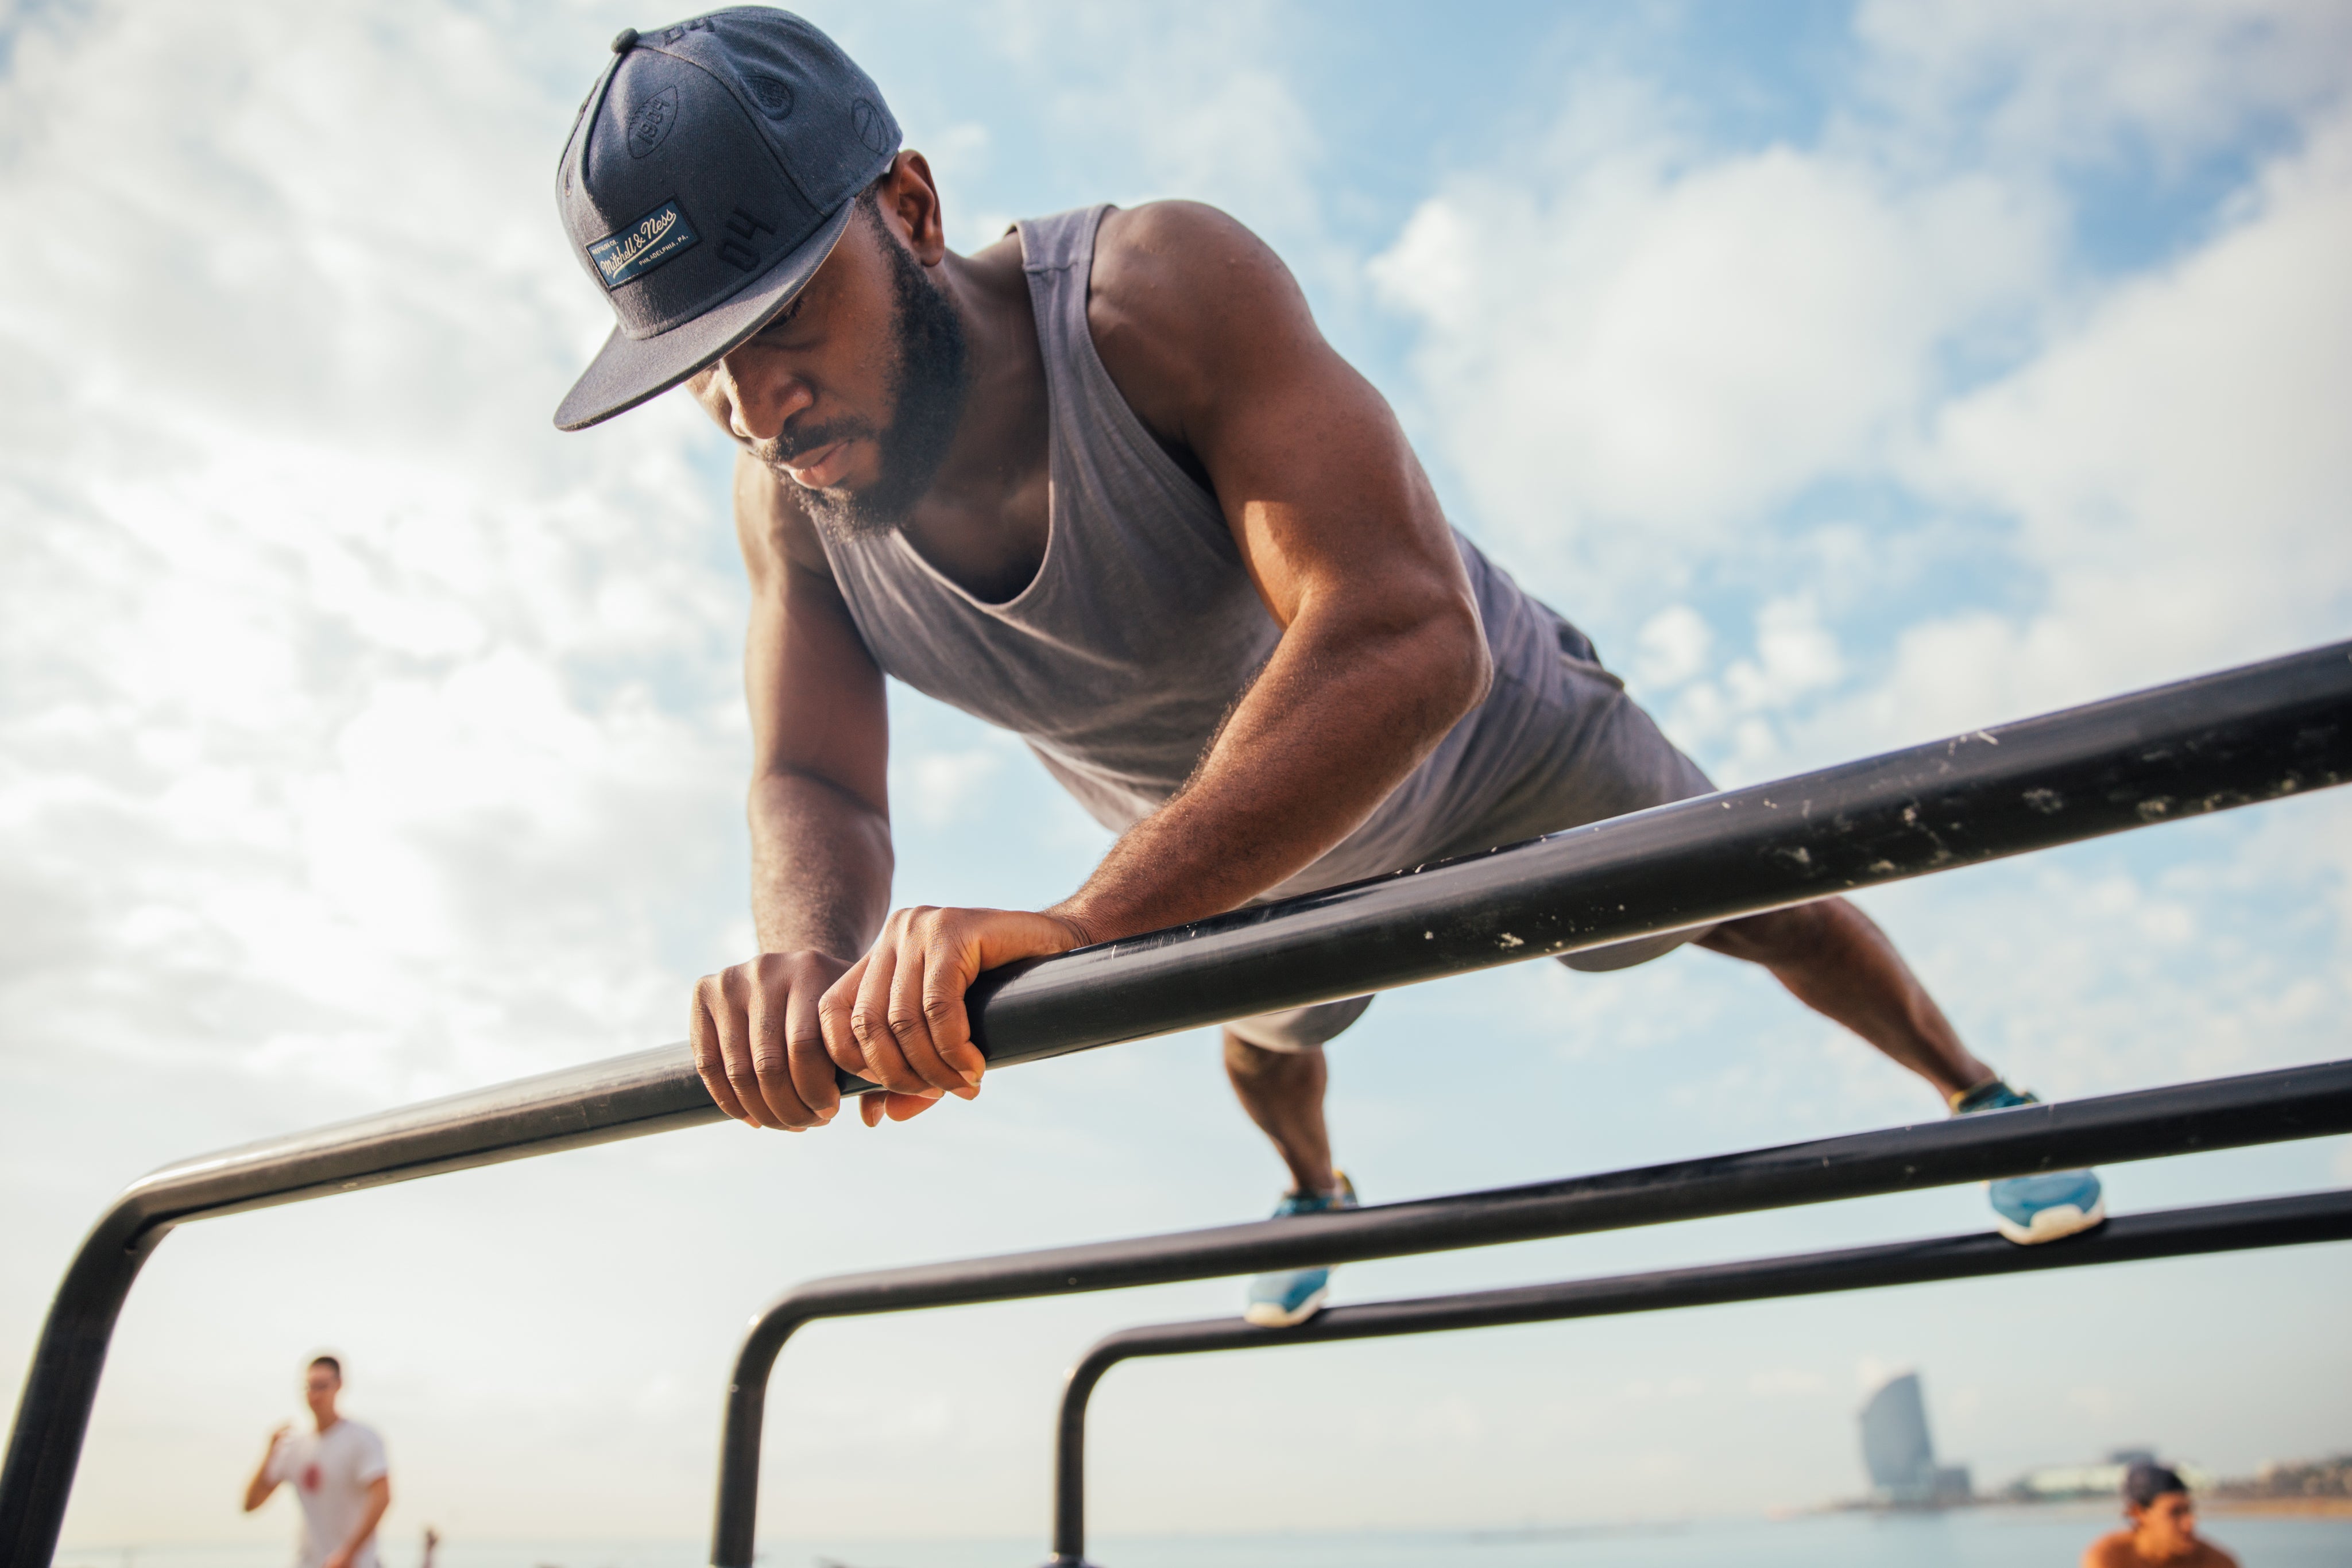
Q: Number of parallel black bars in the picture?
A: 3